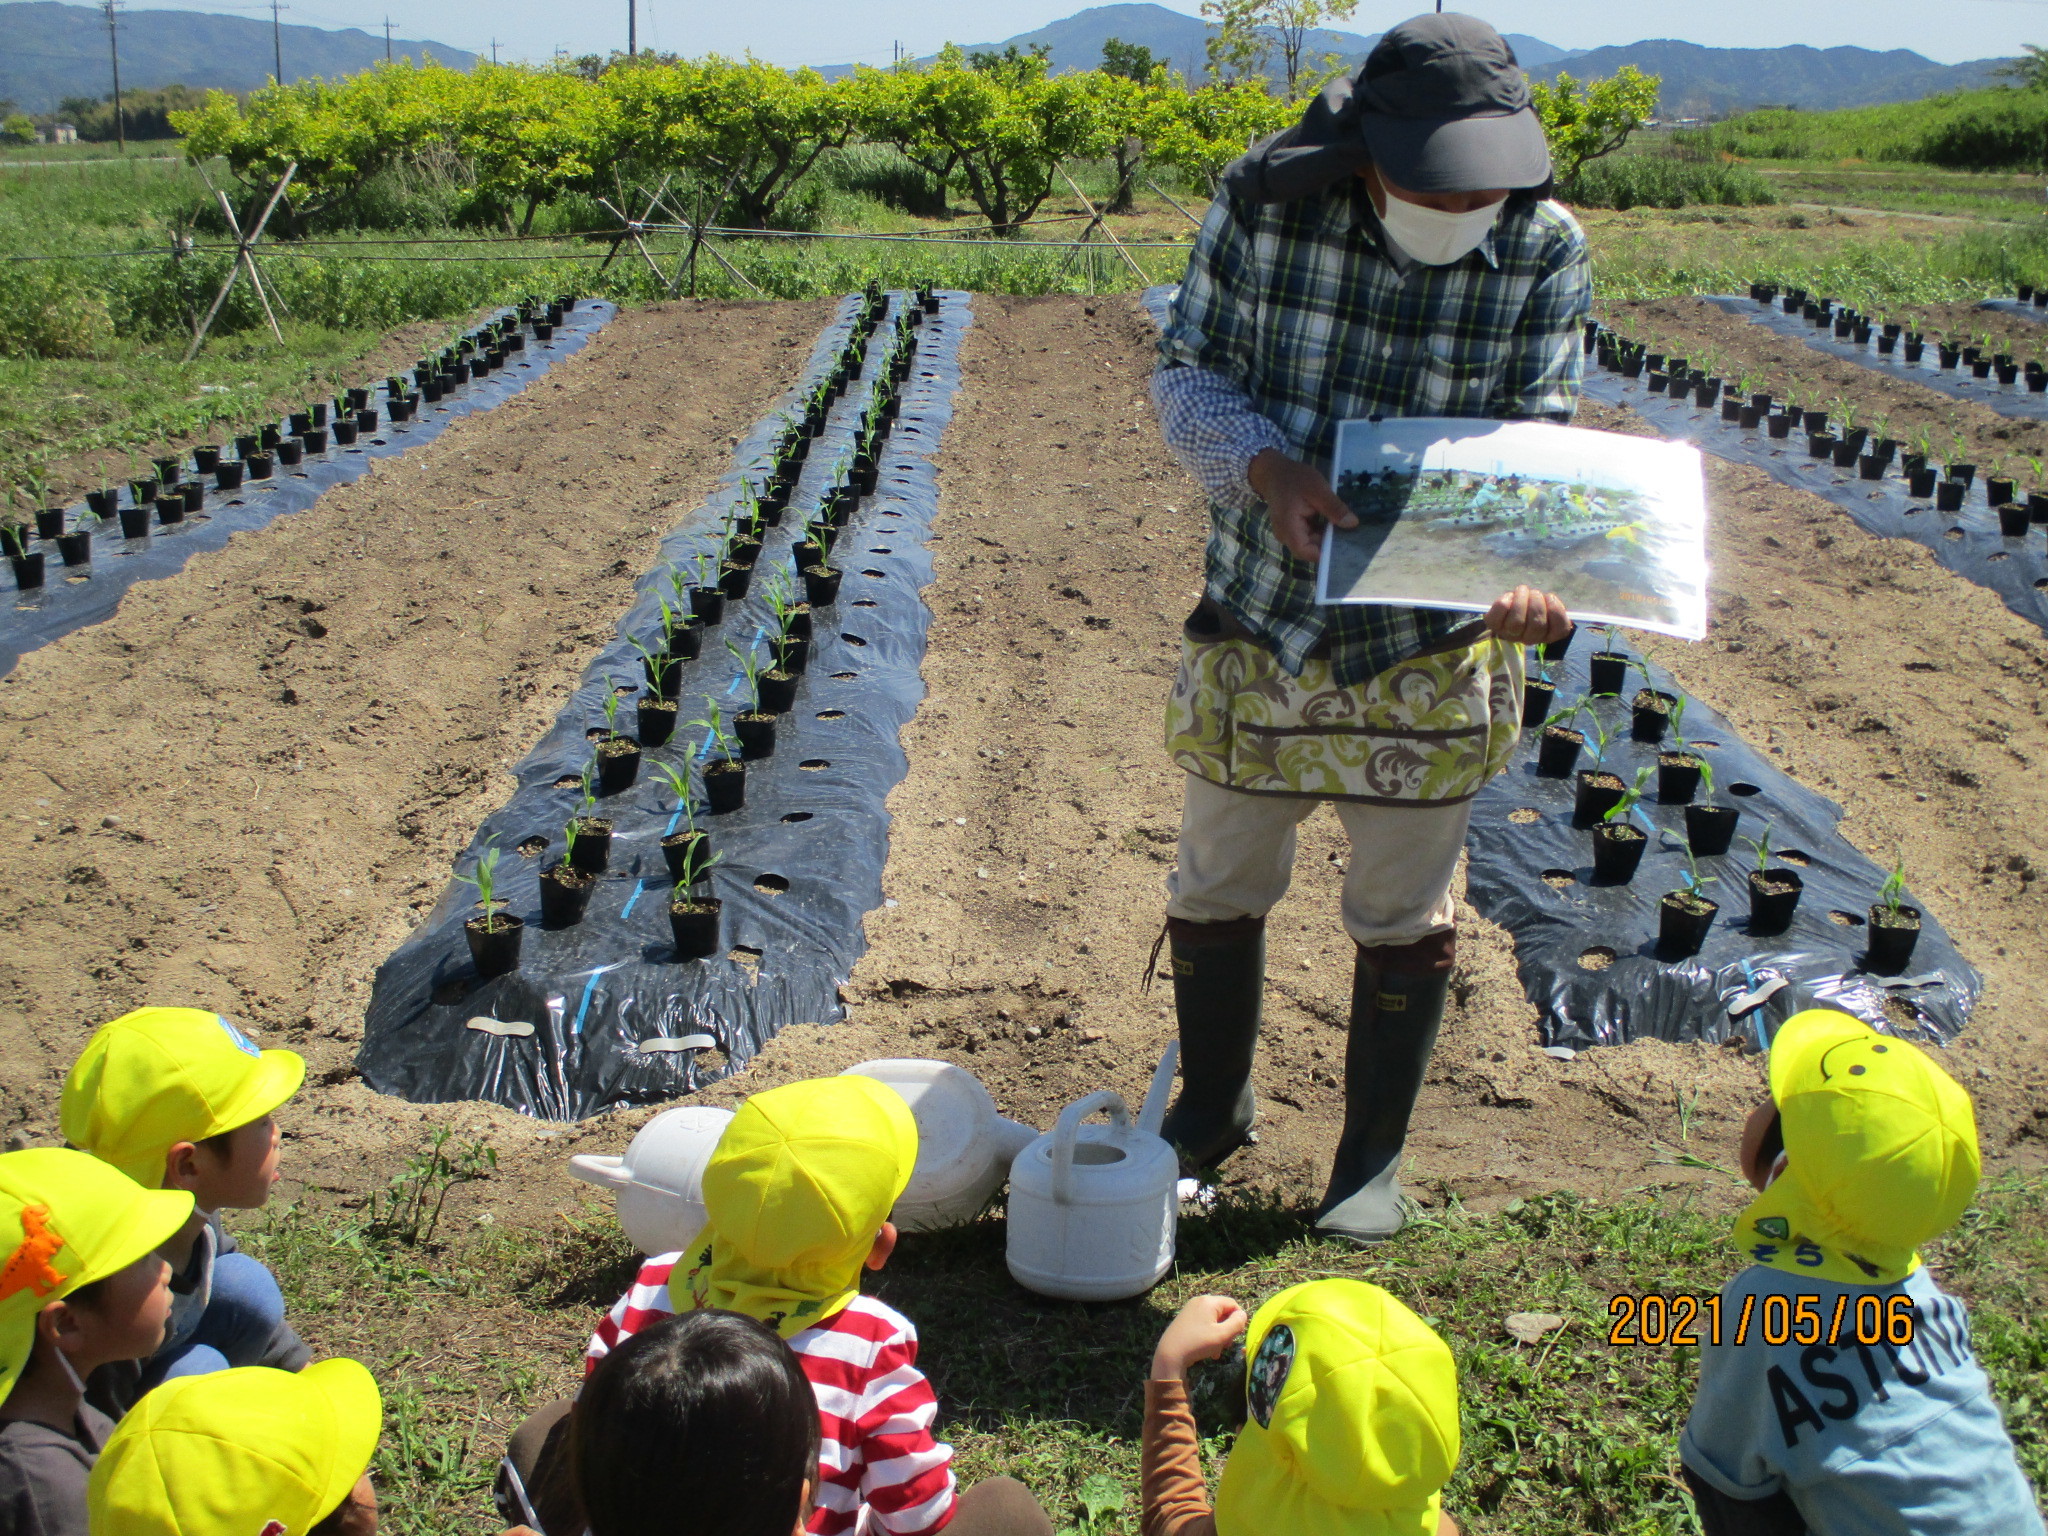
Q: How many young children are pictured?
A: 7